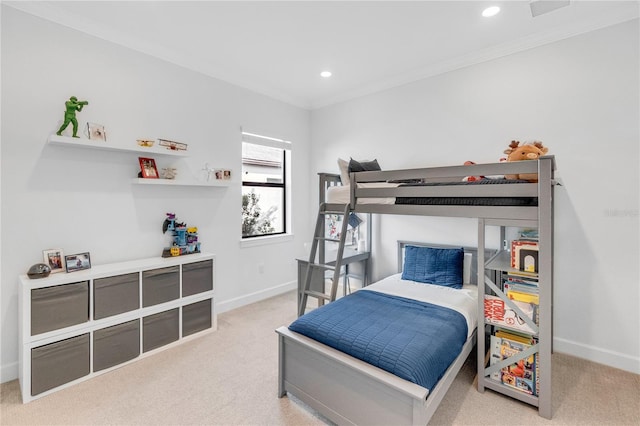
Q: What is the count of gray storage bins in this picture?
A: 8